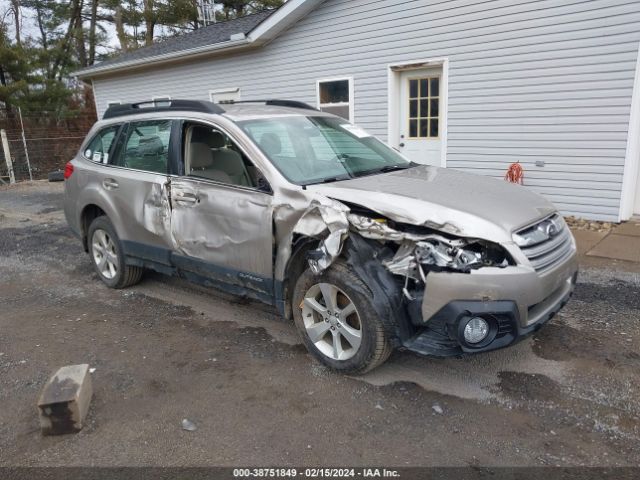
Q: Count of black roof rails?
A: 2